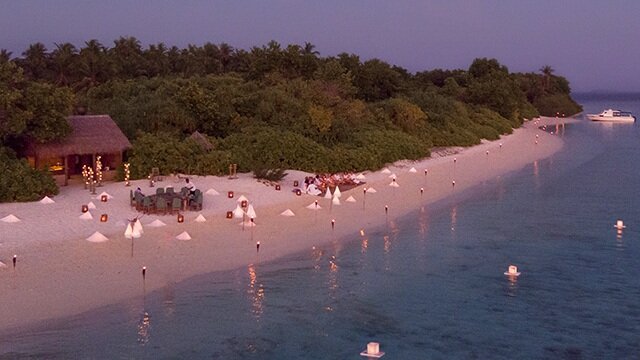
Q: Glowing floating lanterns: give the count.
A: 3